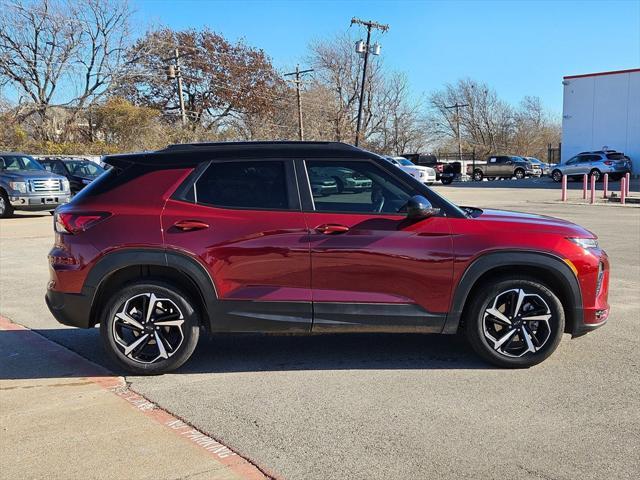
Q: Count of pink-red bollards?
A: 6